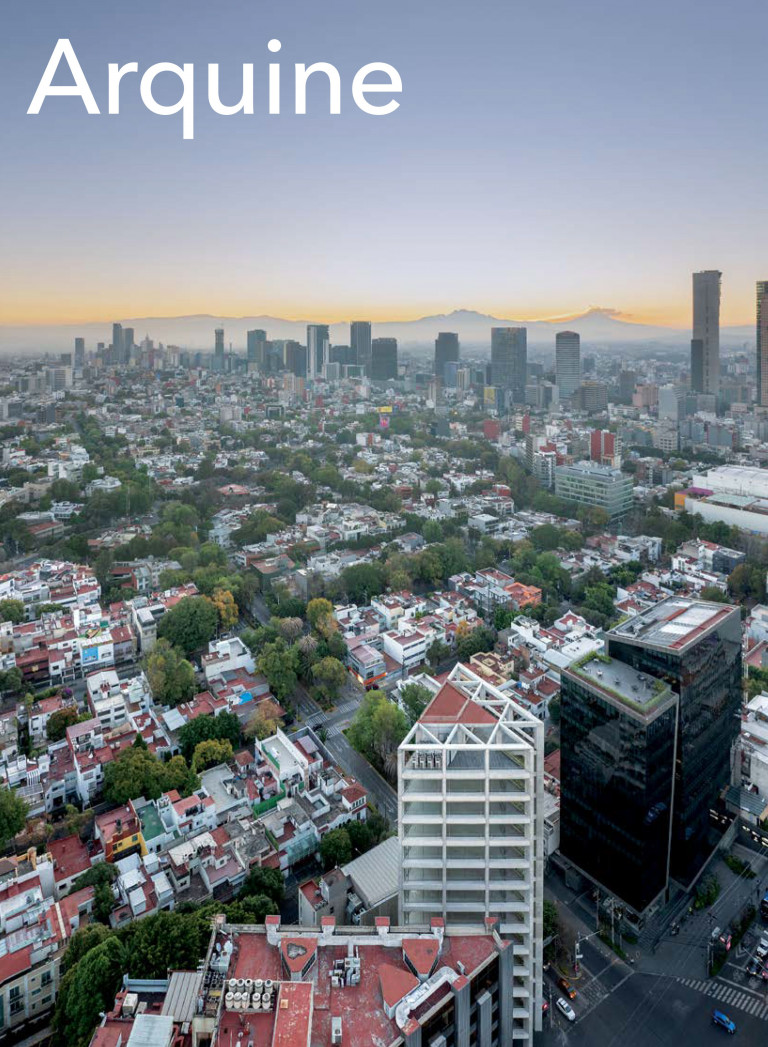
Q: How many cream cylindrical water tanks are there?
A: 10